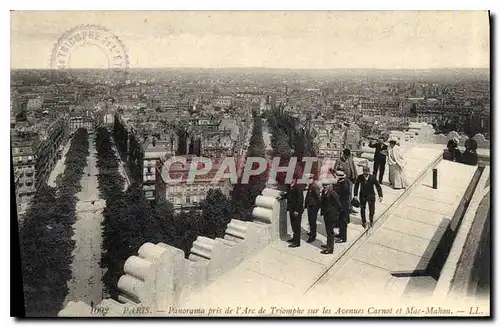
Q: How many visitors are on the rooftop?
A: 10